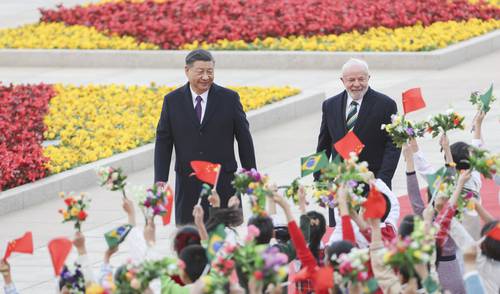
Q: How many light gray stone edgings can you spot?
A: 2